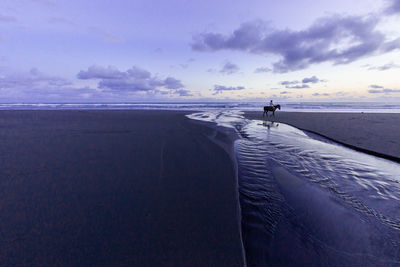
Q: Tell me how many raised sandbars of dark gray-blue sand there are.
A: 2